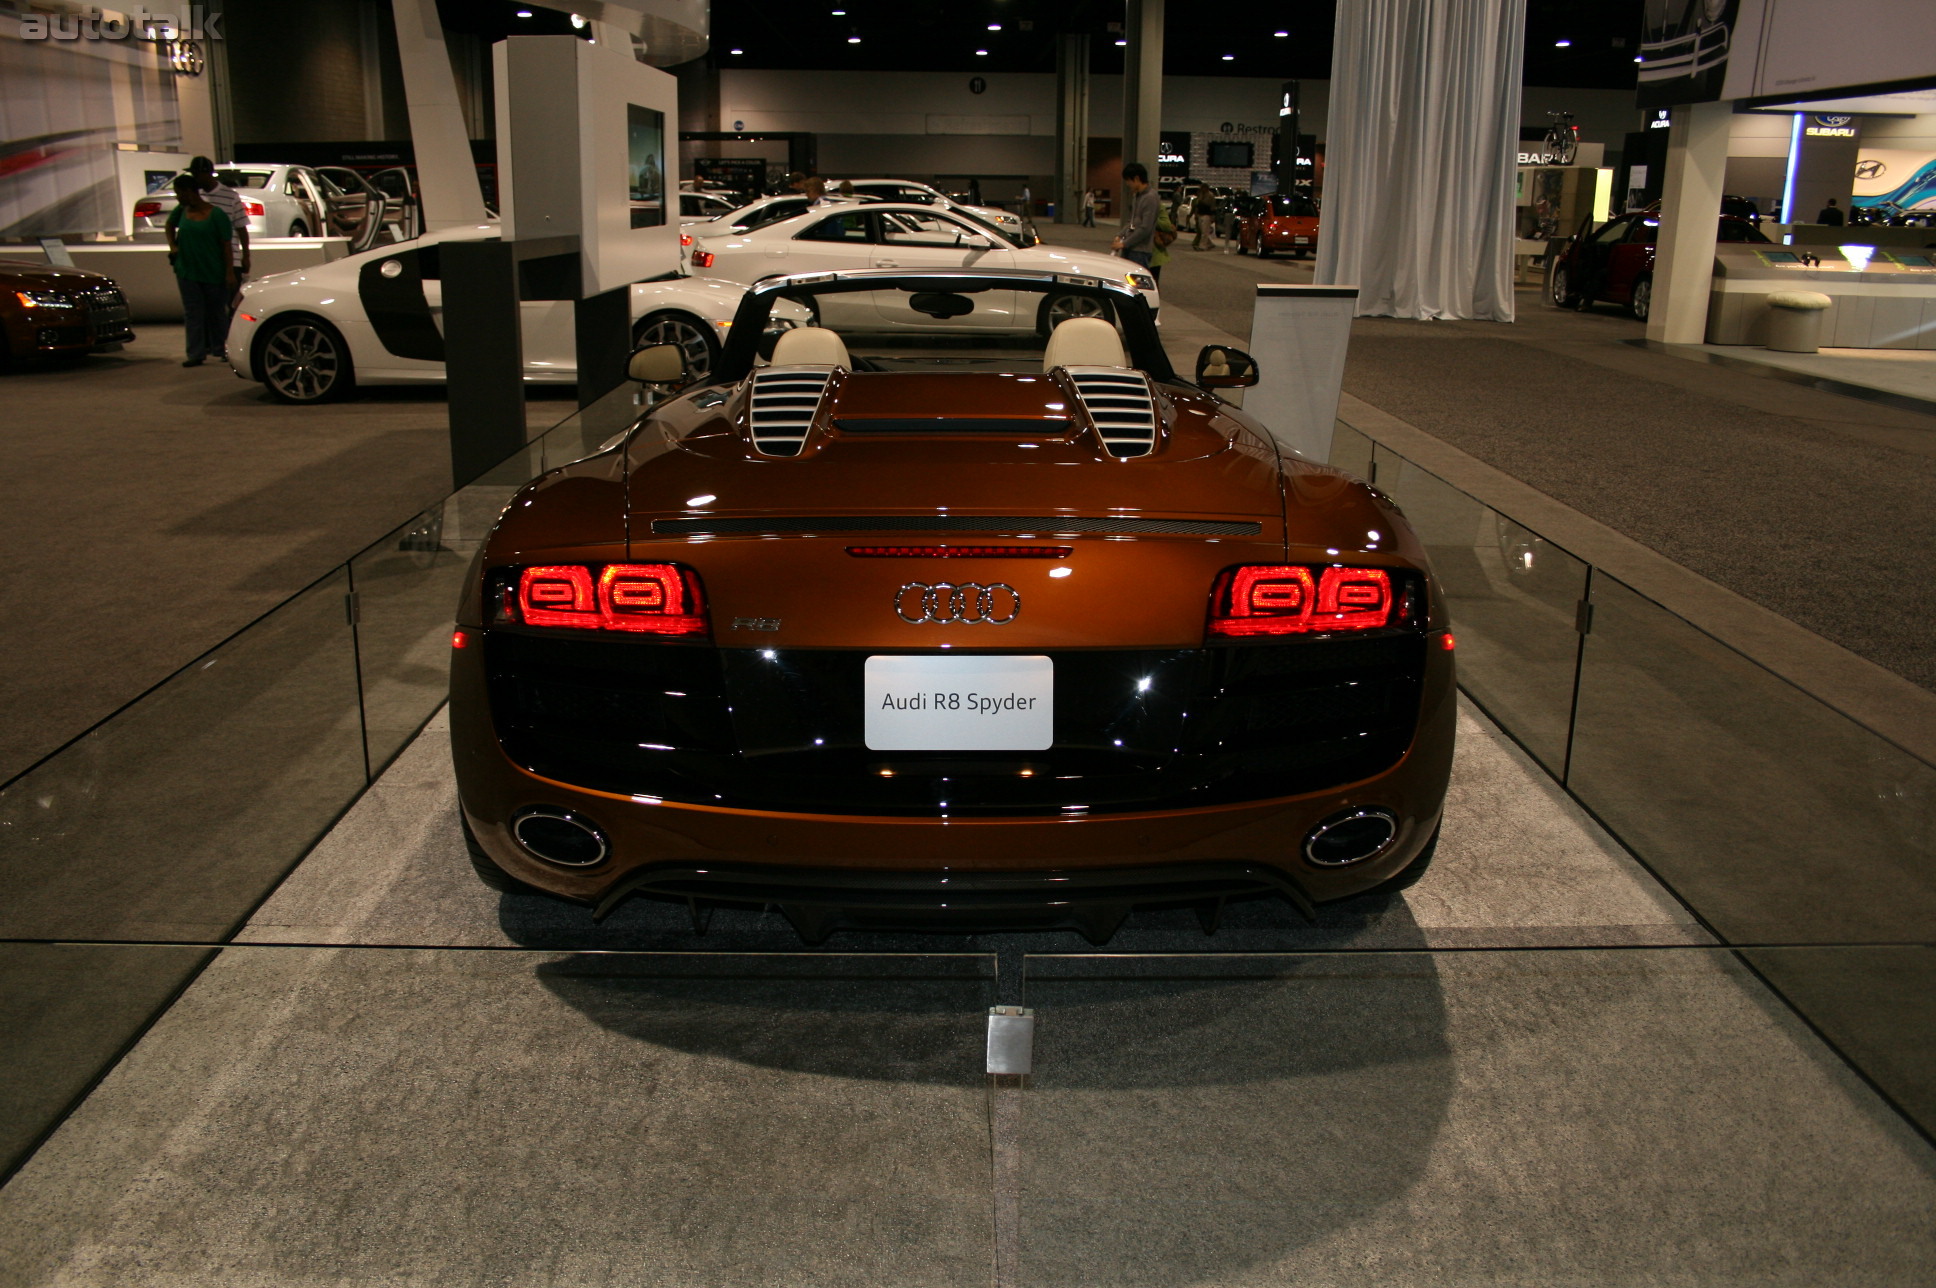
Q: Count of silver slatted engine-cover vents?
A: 2